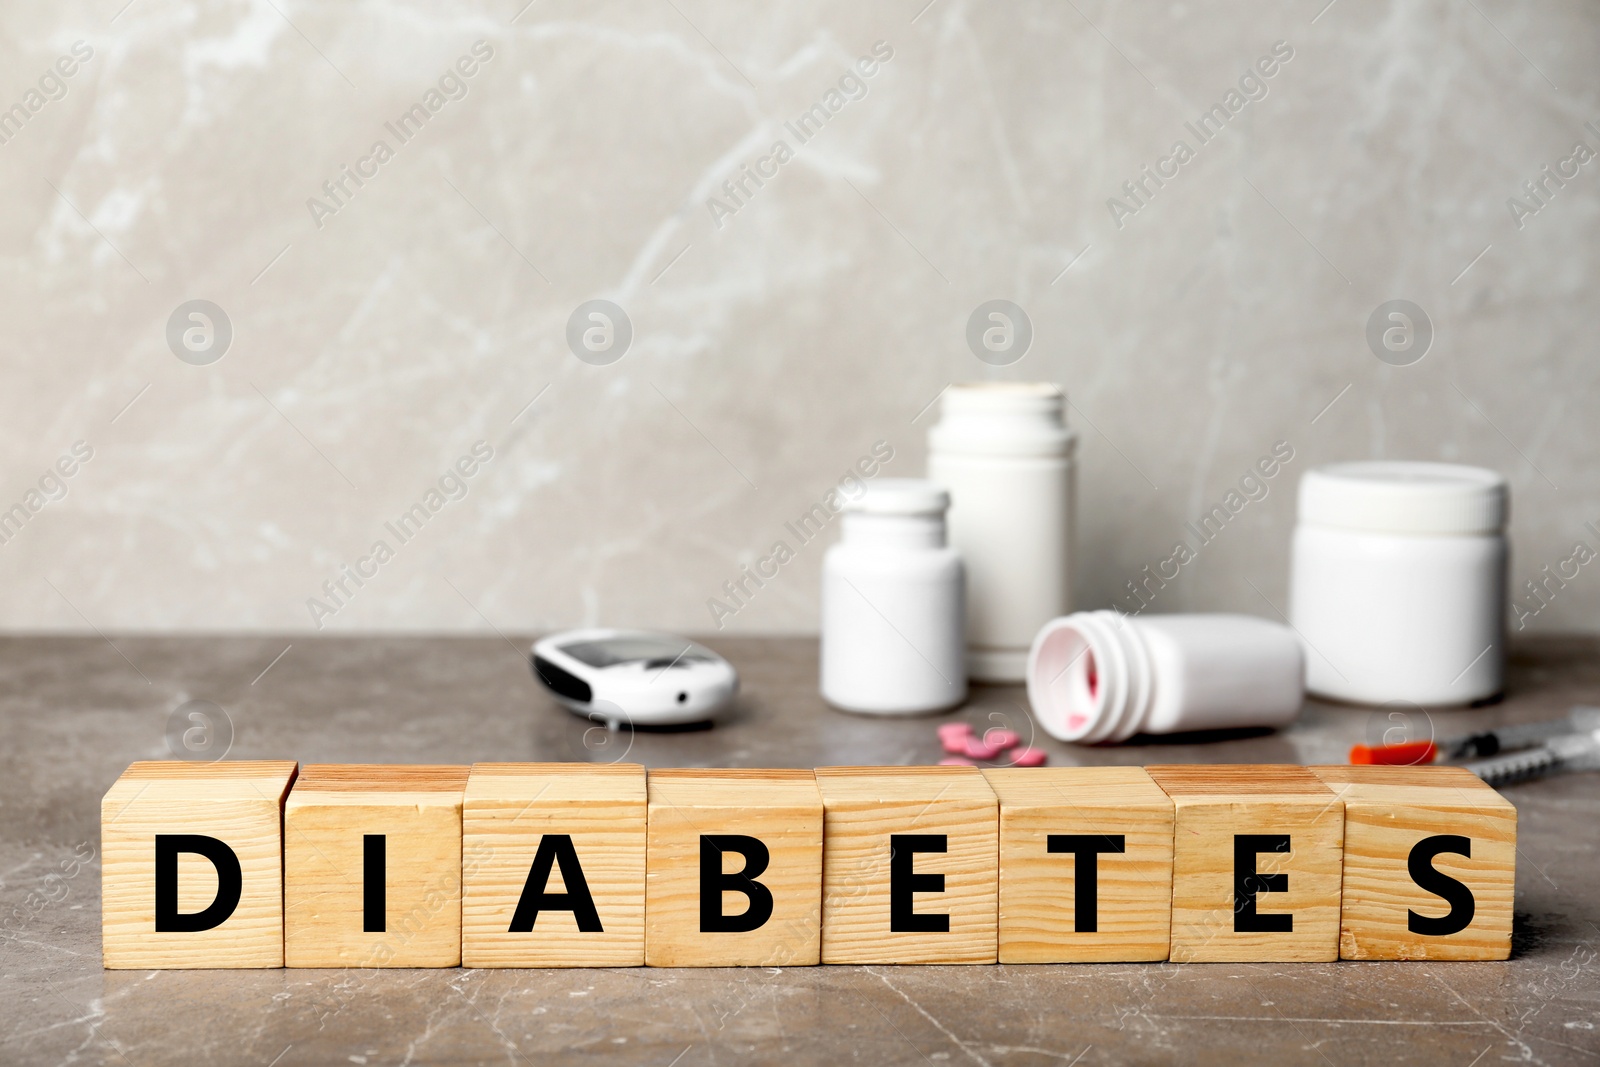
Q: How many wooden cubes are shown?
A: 8